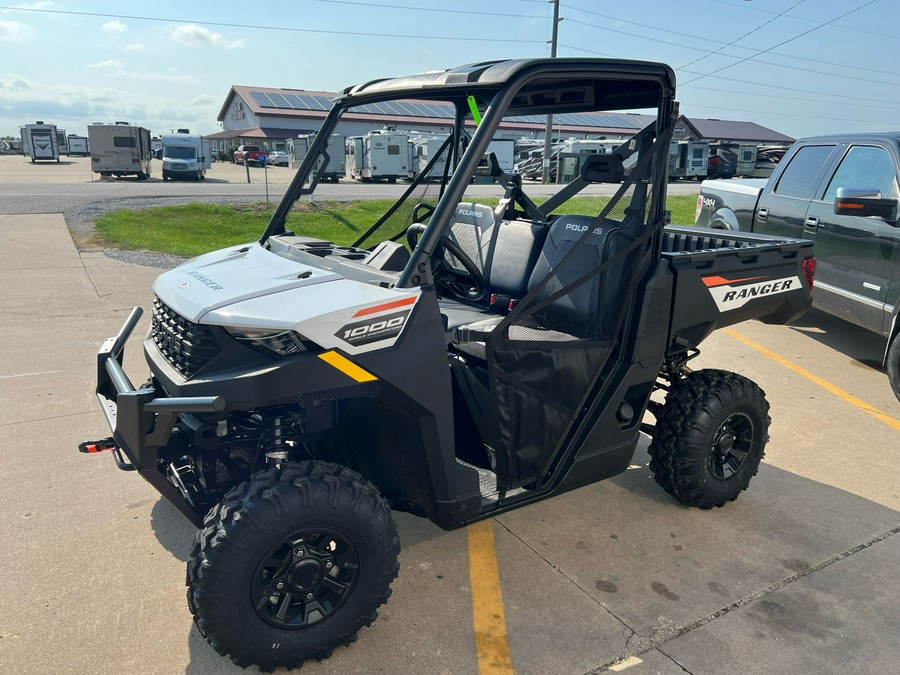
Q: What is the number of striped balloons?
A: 0